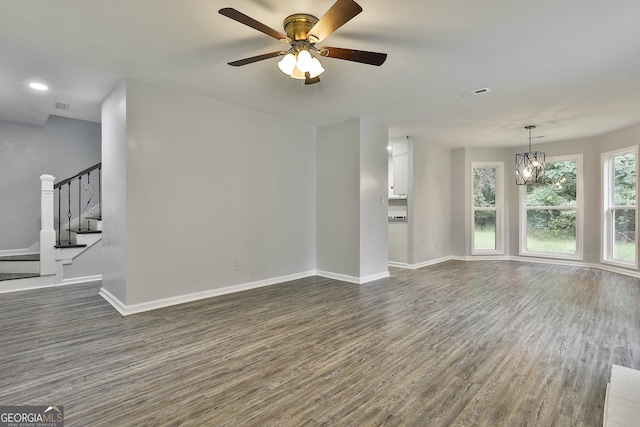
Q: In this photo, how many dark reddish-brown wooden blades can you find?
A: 5